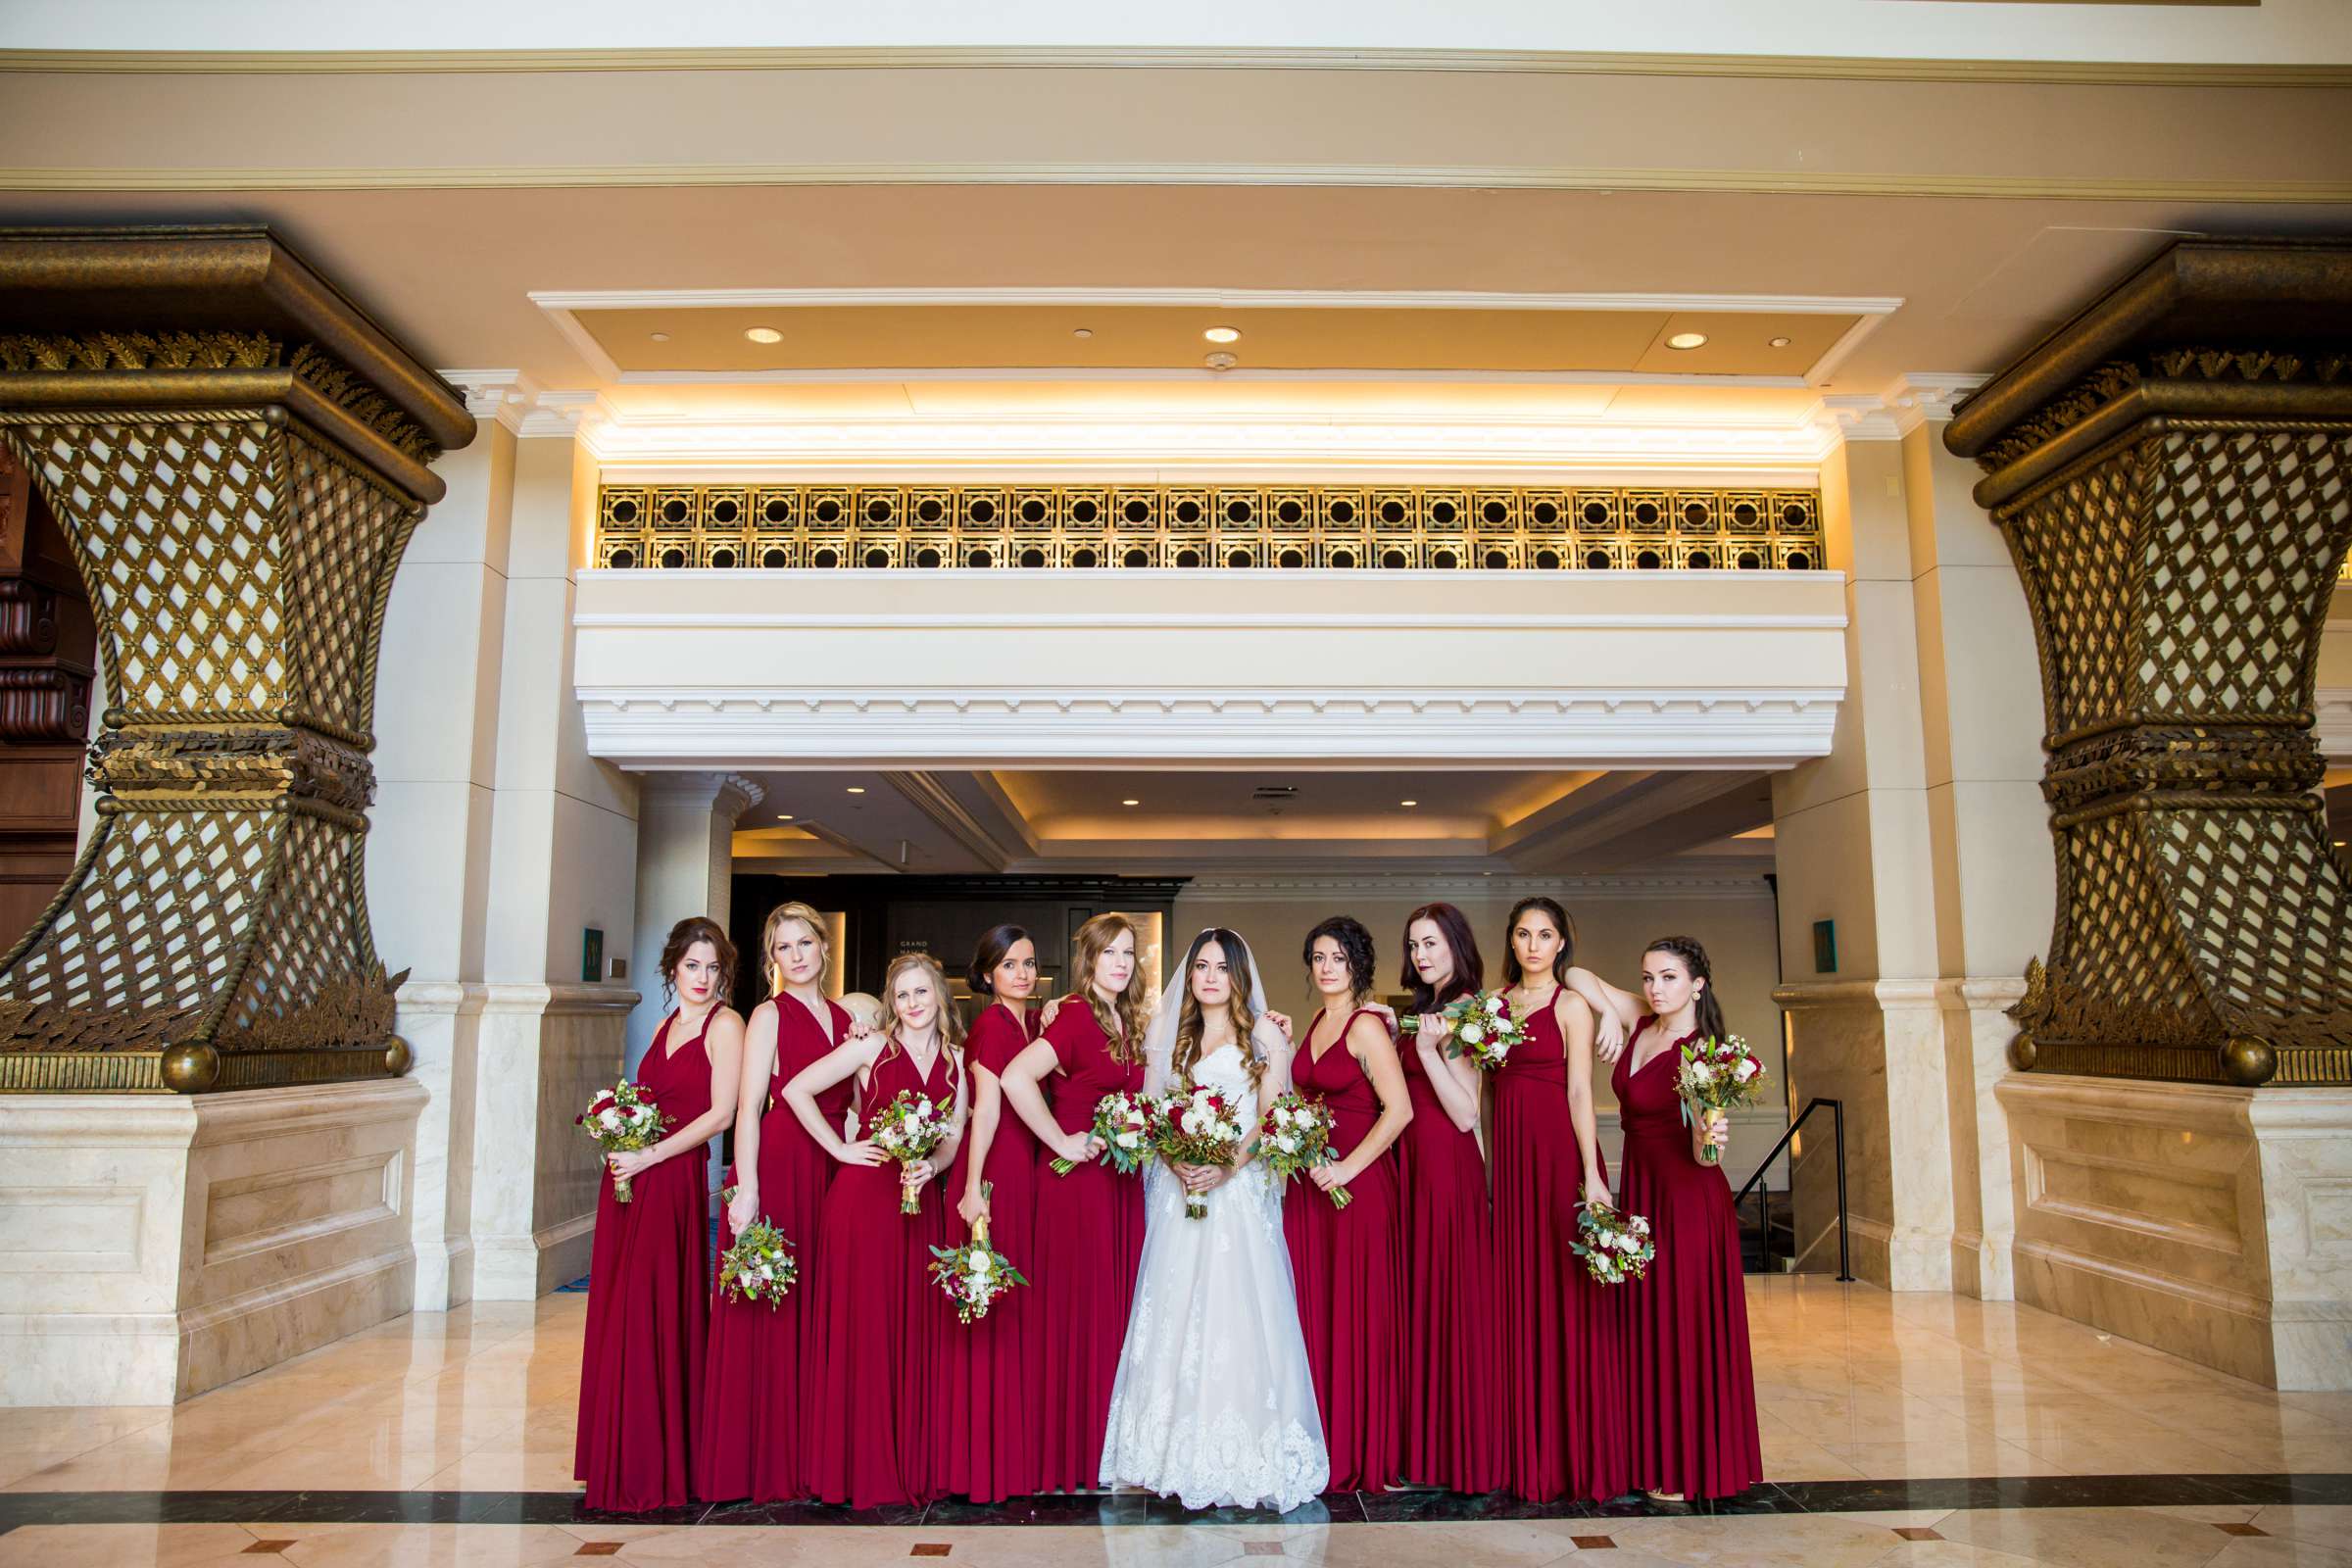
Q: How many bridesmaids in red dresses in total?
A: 9